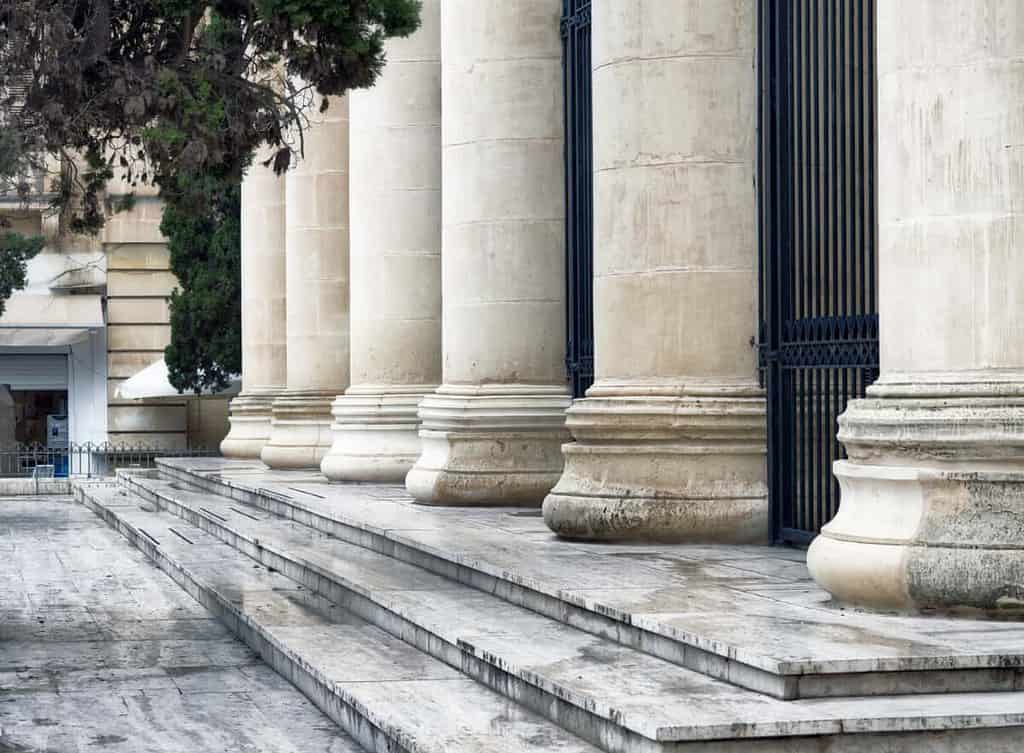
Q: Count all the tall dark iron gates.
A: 2